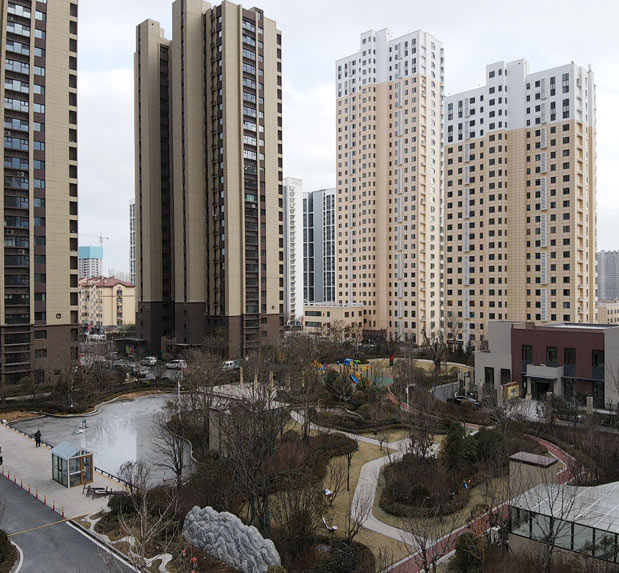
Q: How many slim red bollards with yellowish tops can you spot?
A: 9